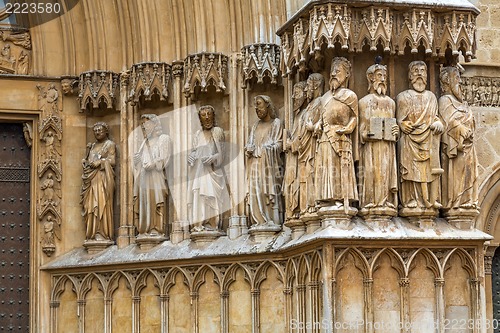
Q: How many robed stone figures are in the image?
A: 10